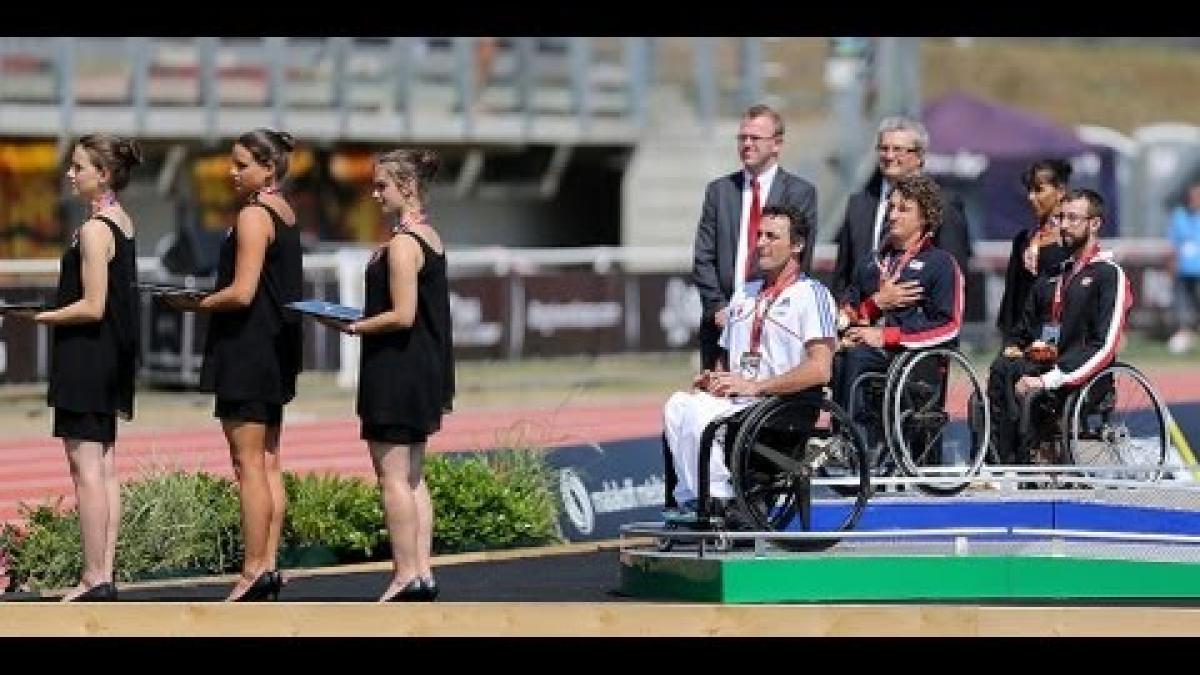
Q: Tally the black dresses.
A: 3